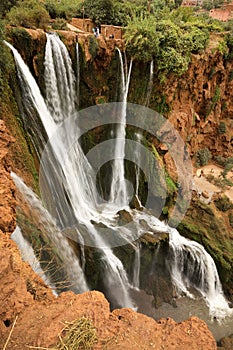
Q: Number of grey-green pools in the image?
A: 1